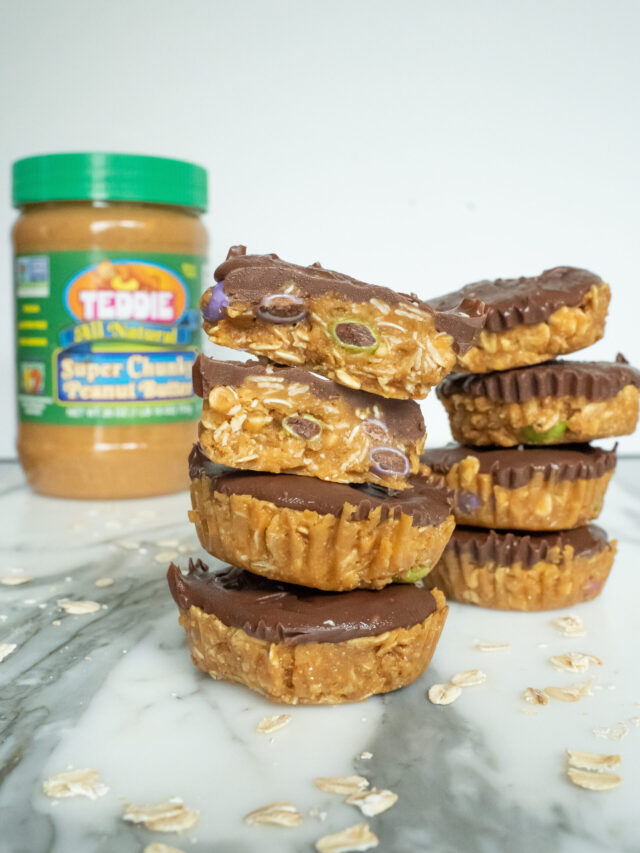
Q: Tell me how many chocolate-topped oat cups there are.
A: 8